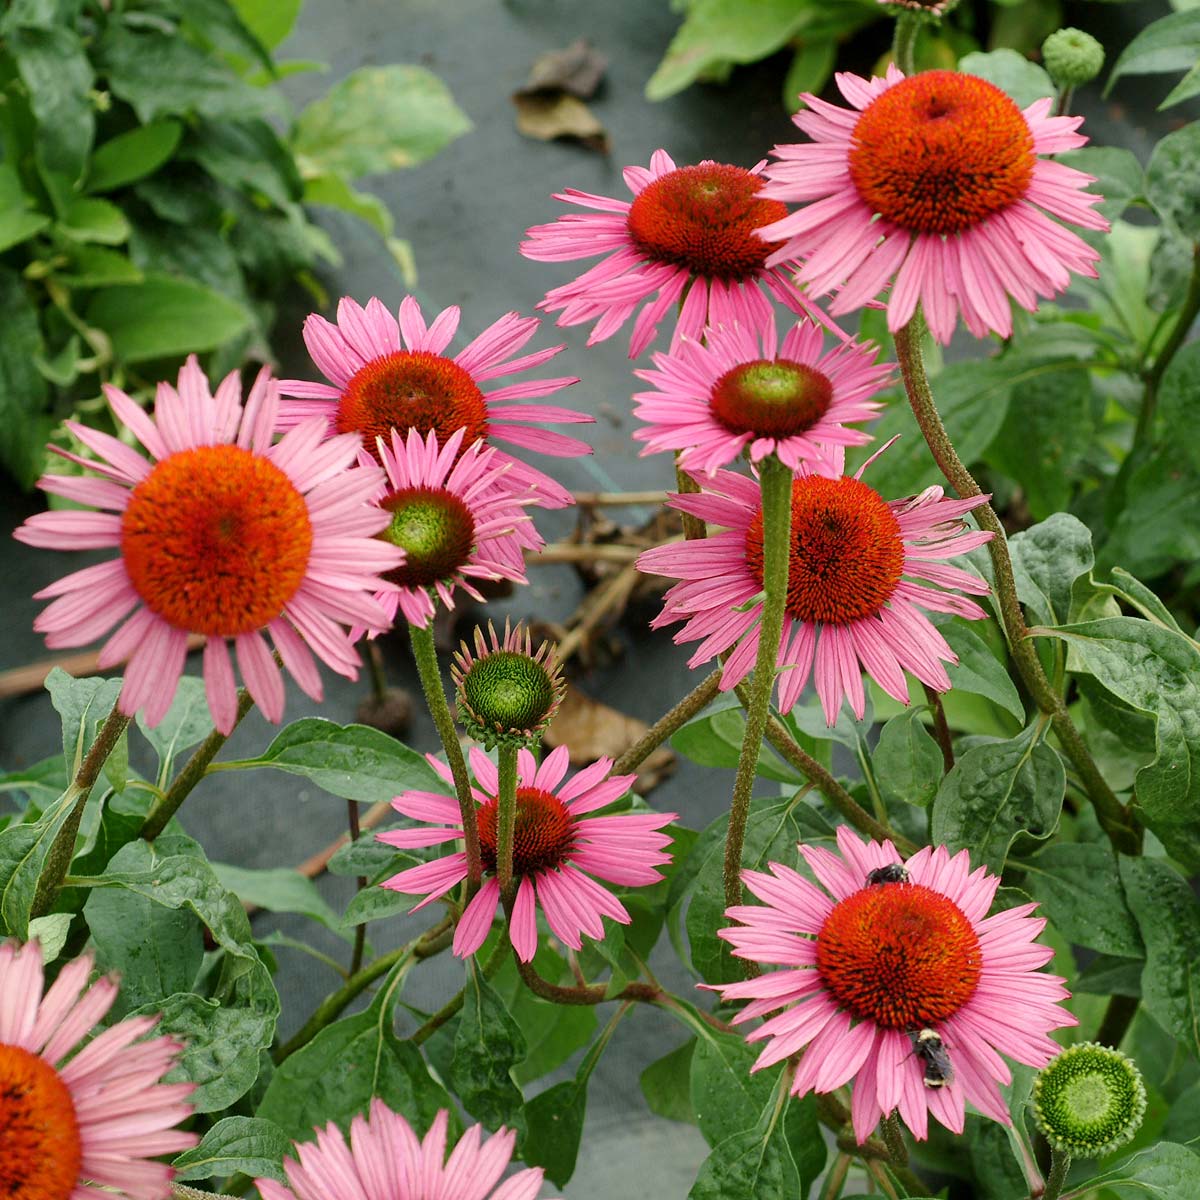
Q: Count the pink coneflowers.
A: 11